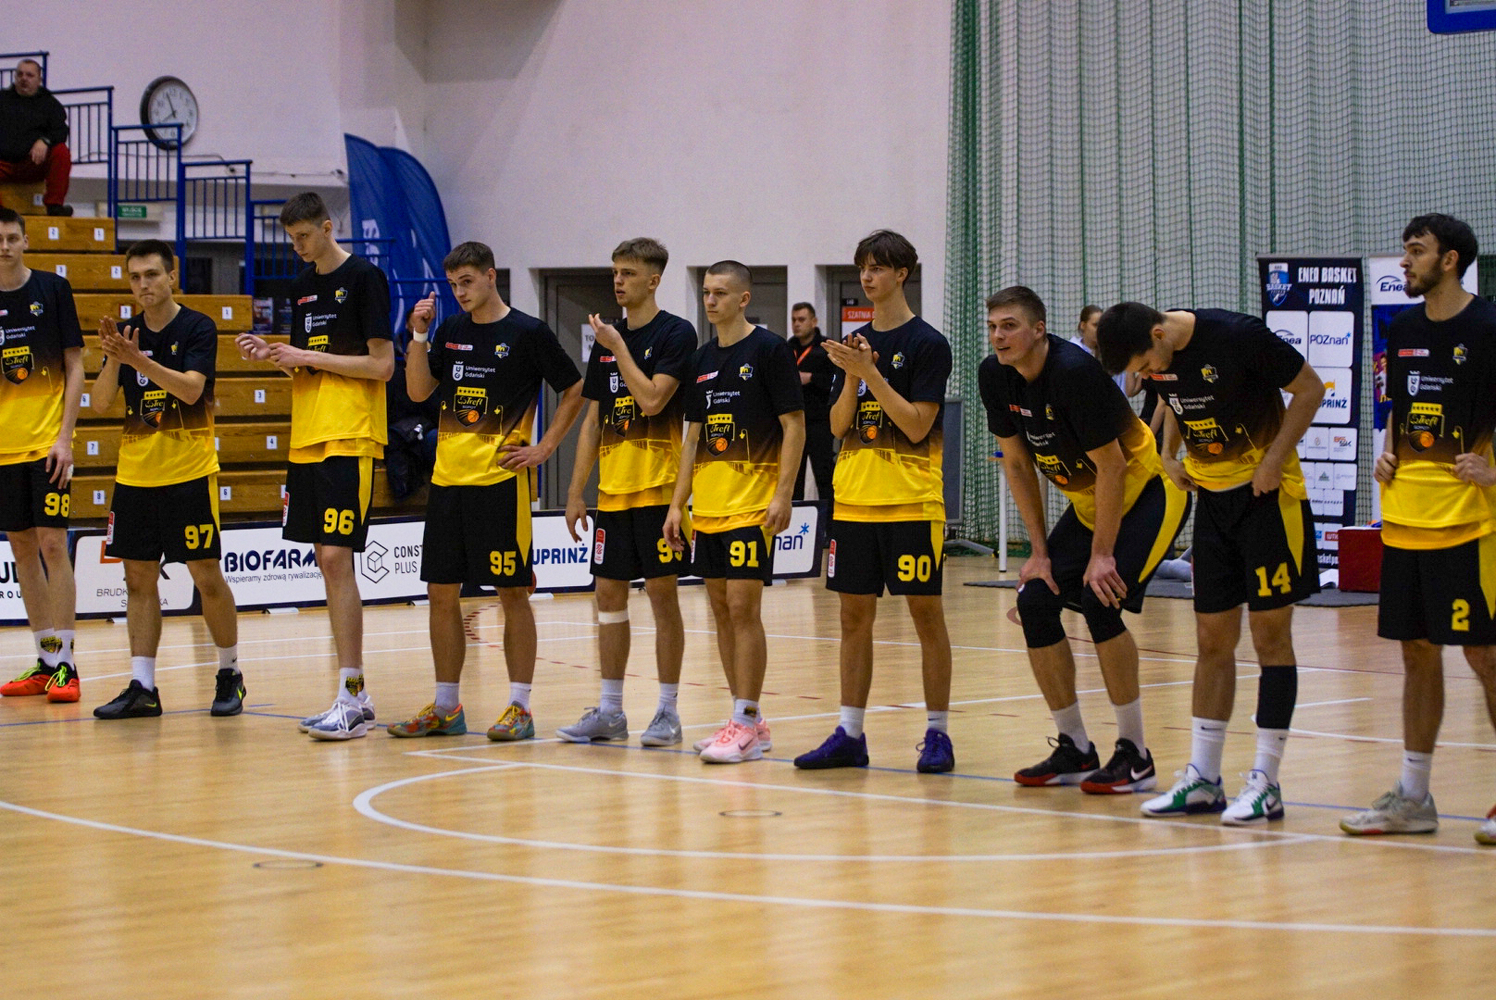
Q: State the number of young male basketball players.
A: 10